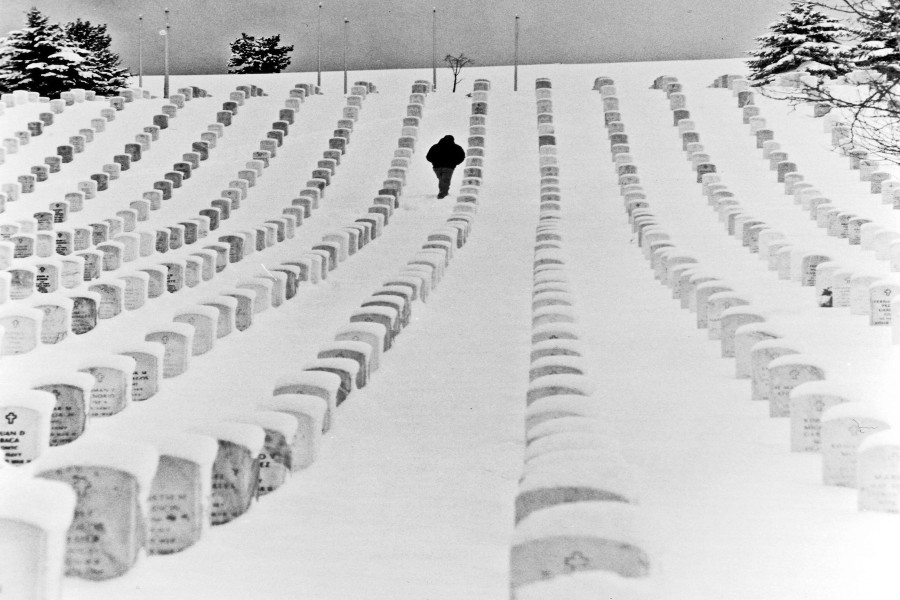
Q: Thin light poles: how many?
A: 6